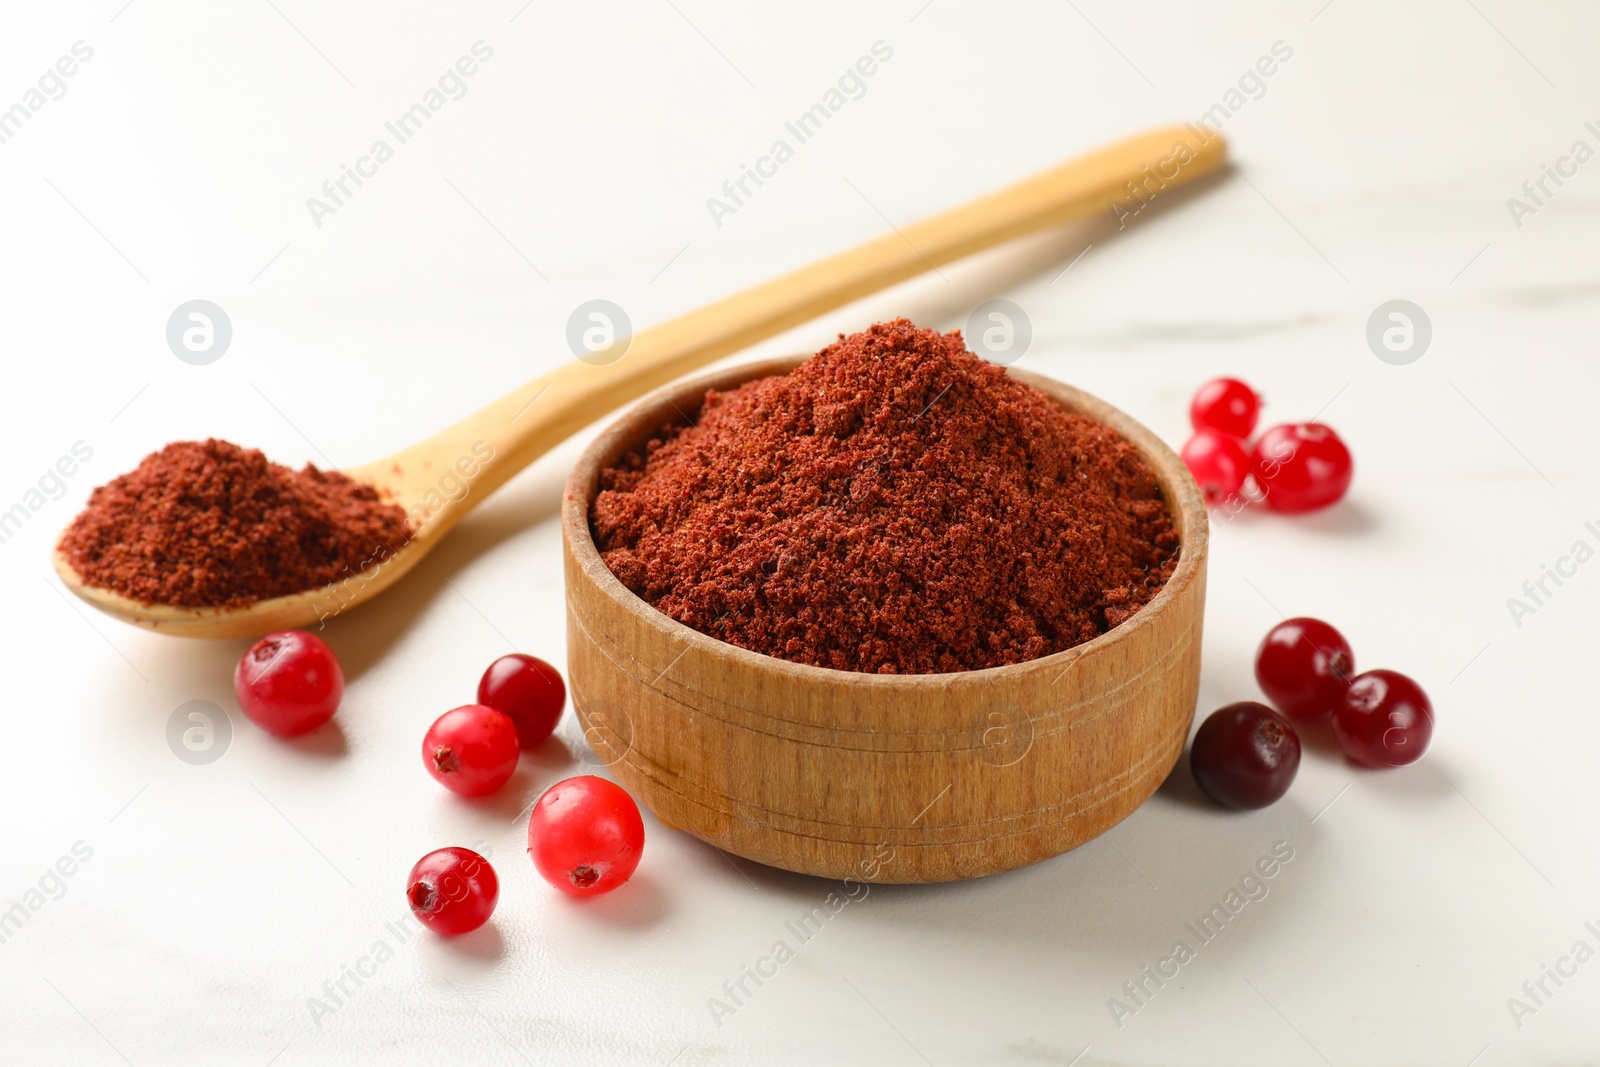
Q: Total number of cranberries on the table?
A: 11